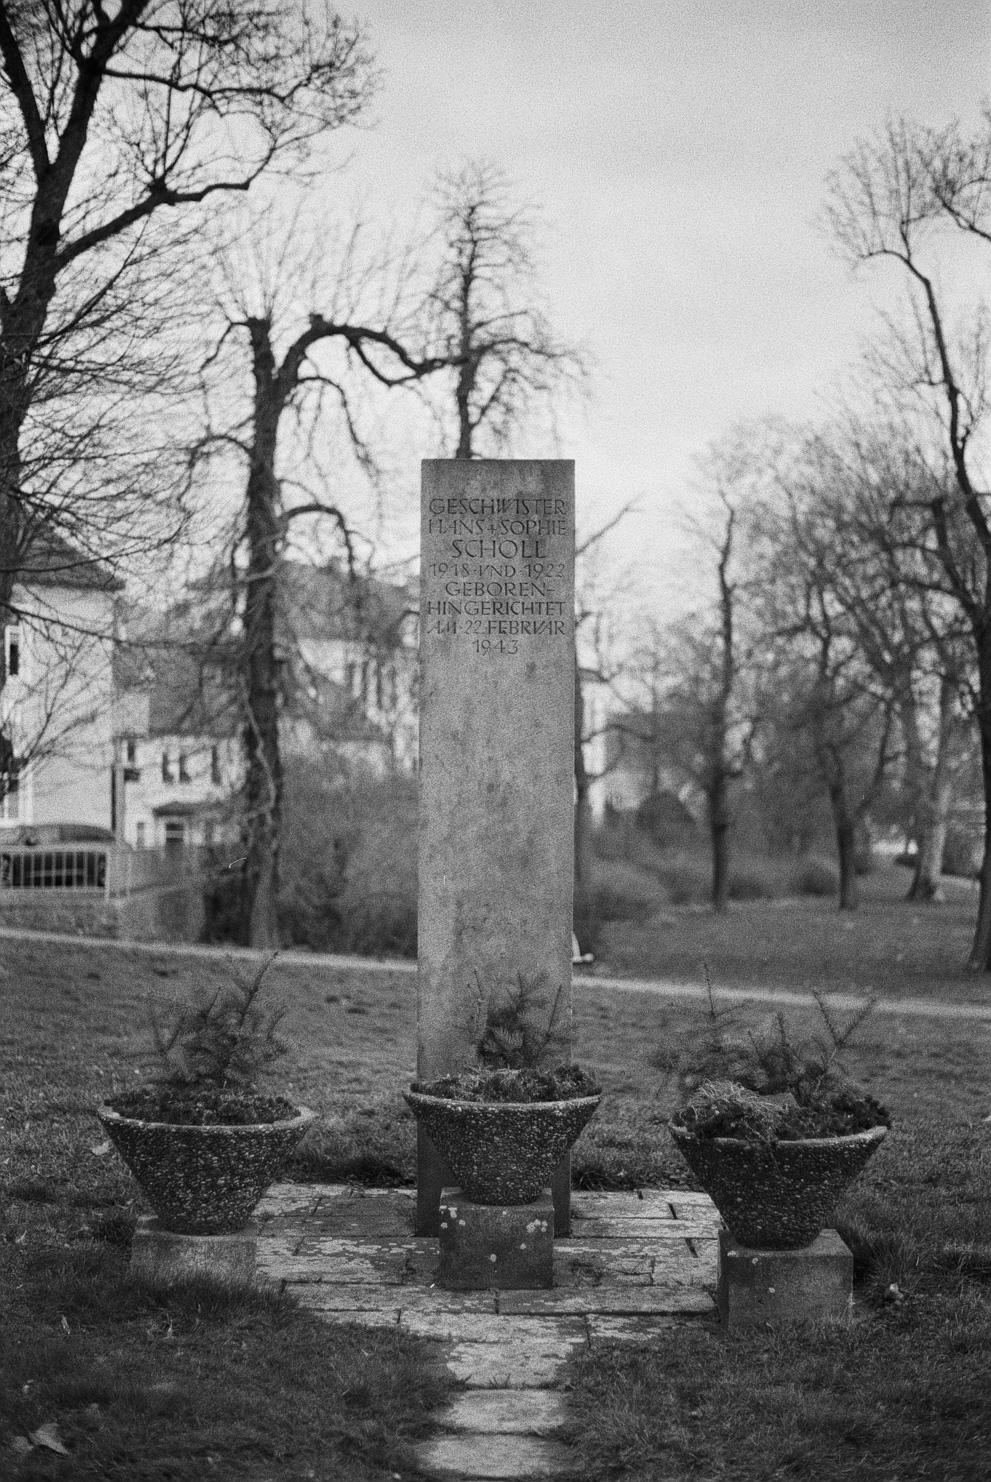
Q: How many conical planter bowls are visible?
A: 3